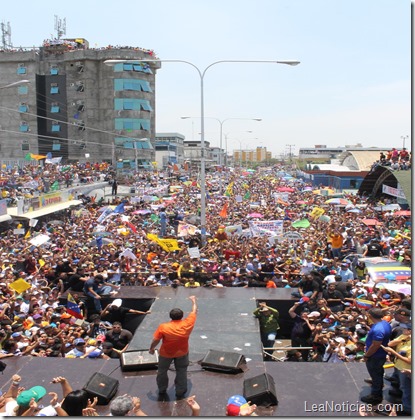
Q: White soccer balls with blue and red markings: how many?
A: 0